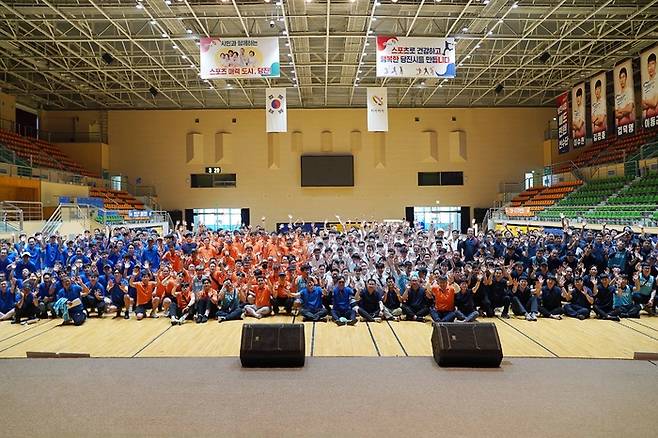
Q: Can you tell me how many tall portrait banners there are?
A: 4